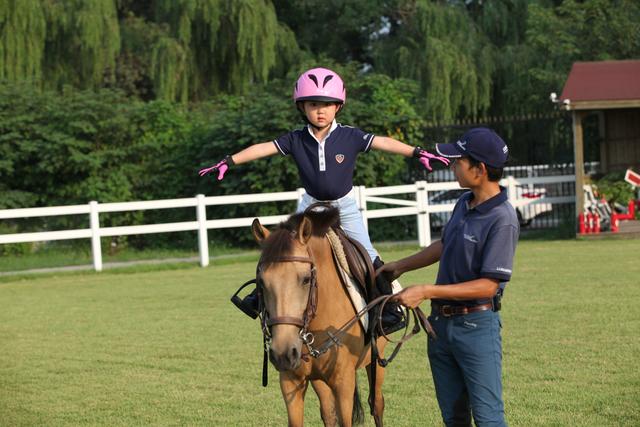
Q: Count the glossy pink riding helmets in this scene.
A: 1